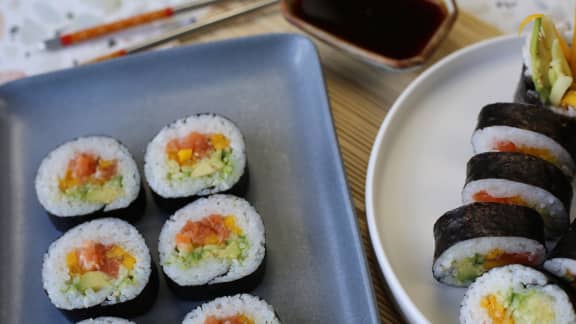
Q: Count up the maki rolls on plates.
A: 12